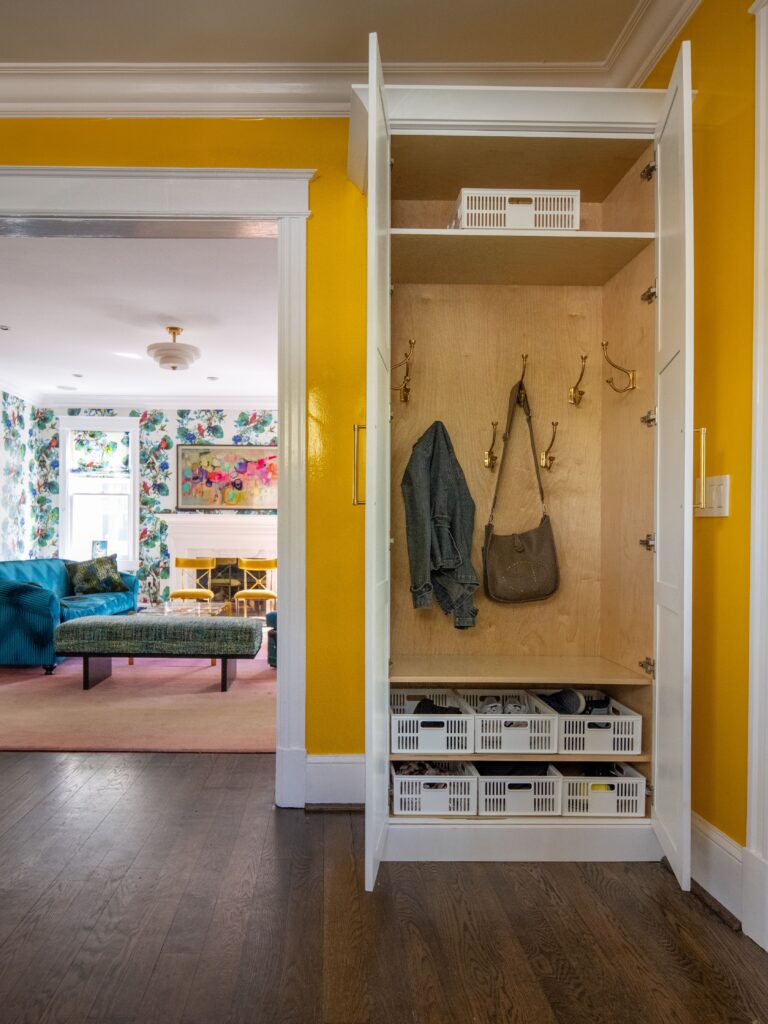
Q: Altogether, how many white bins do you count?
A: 7